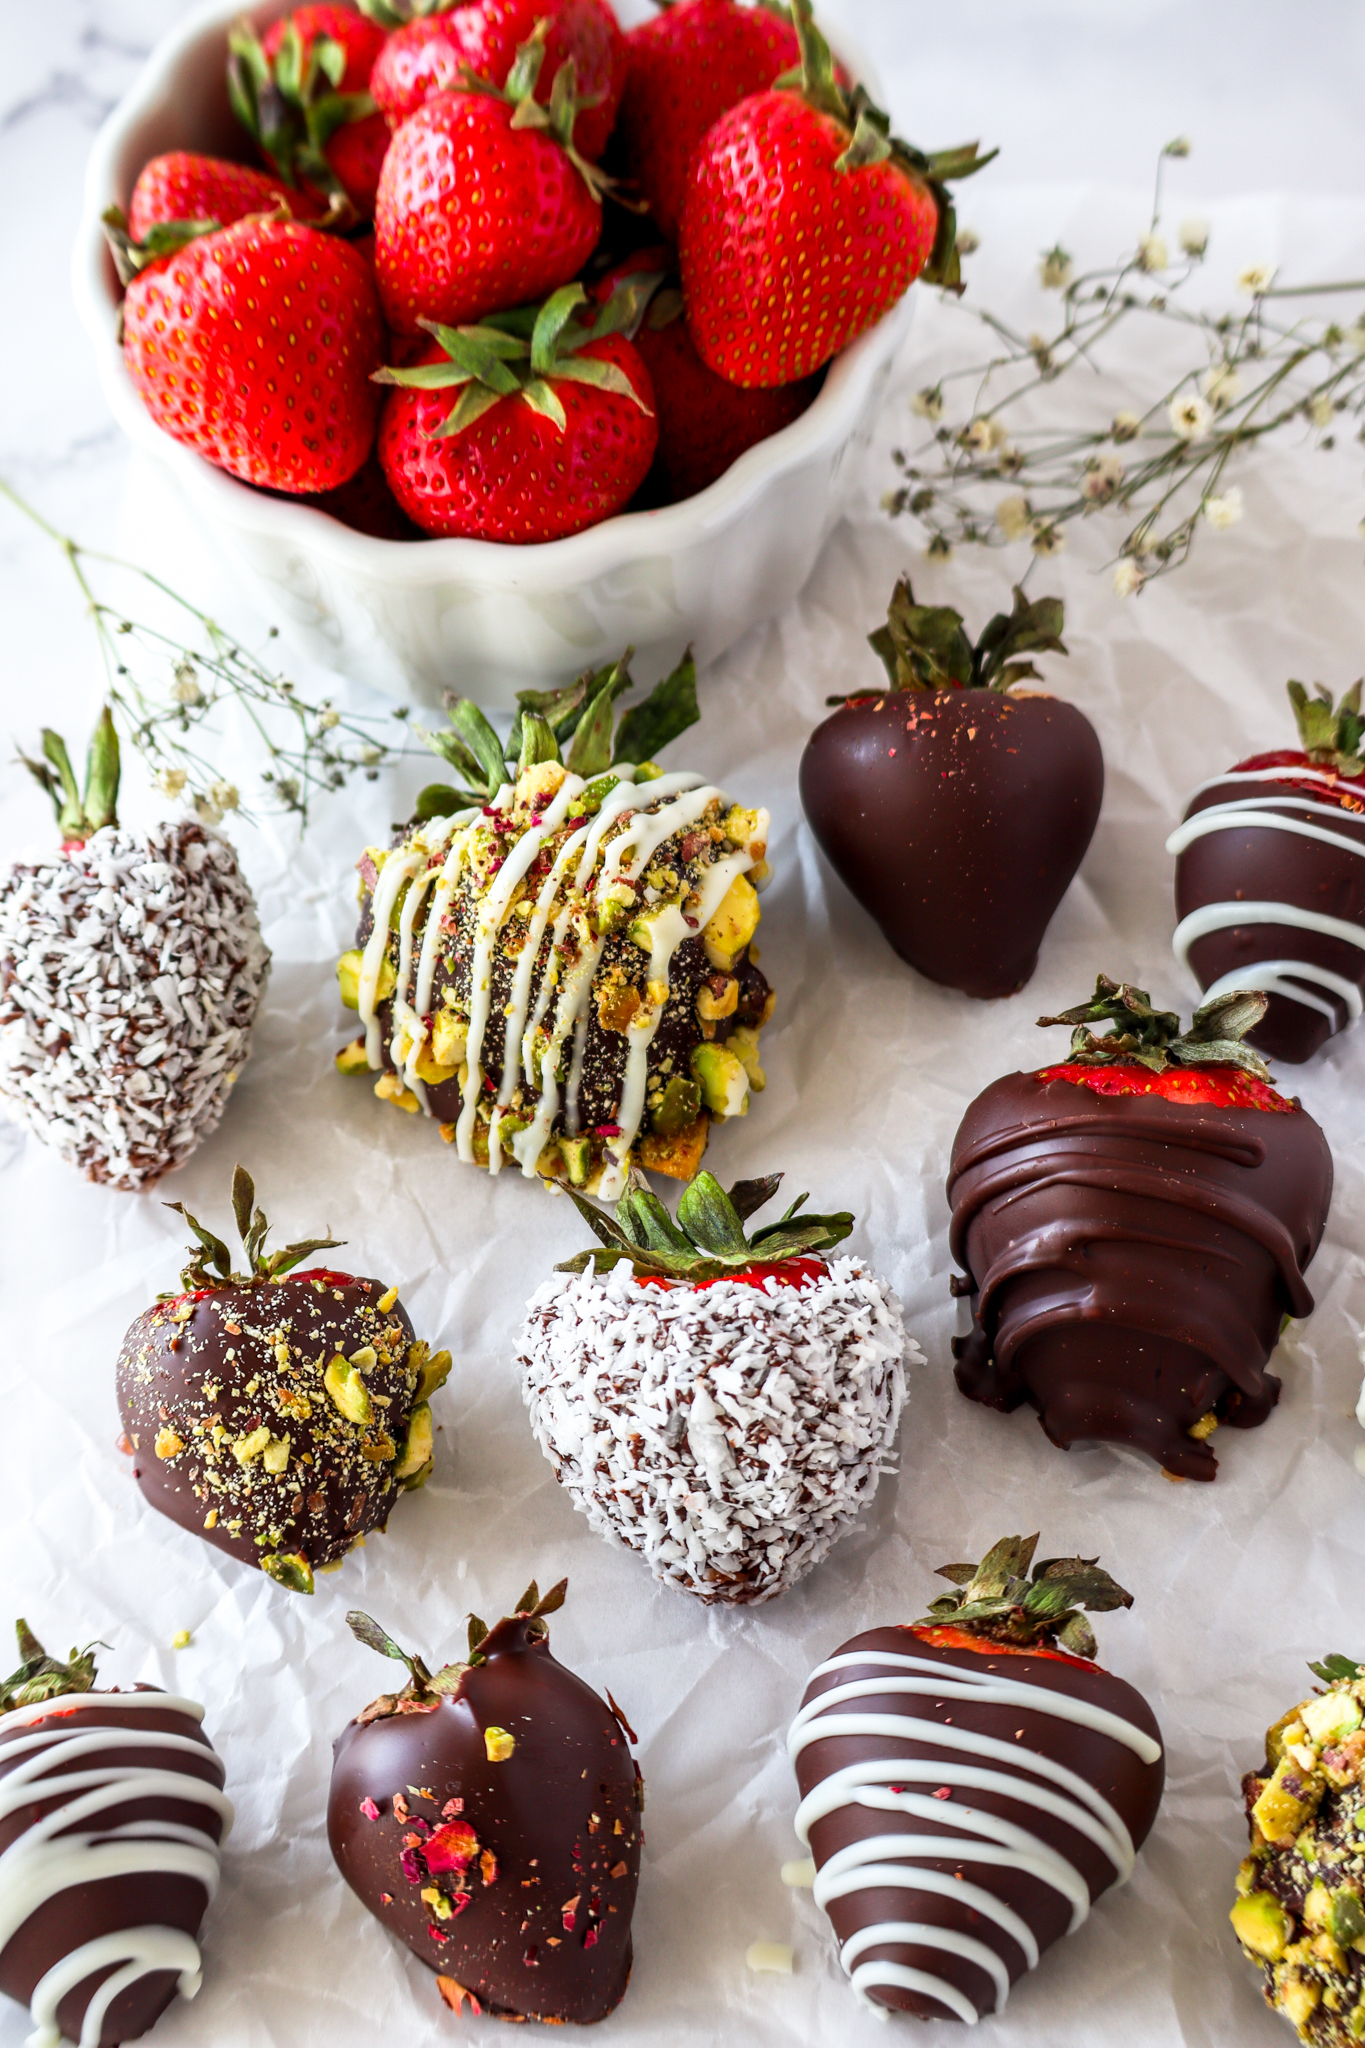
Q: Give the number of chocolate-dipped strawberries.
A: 11